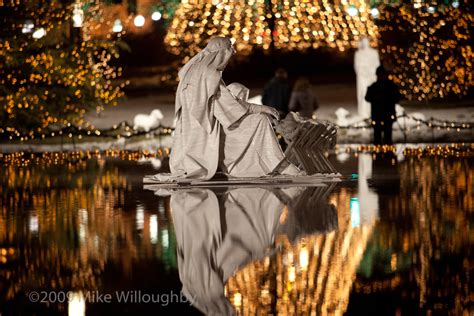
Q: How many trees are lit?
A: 3